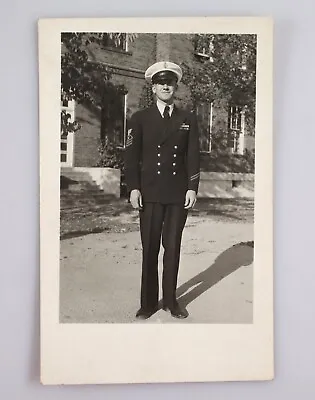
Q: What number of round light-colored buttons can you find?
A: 8